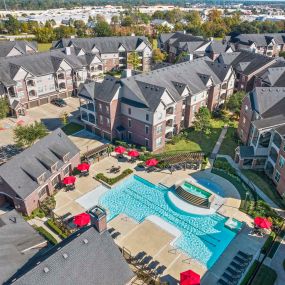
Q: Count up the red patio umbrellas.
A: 8